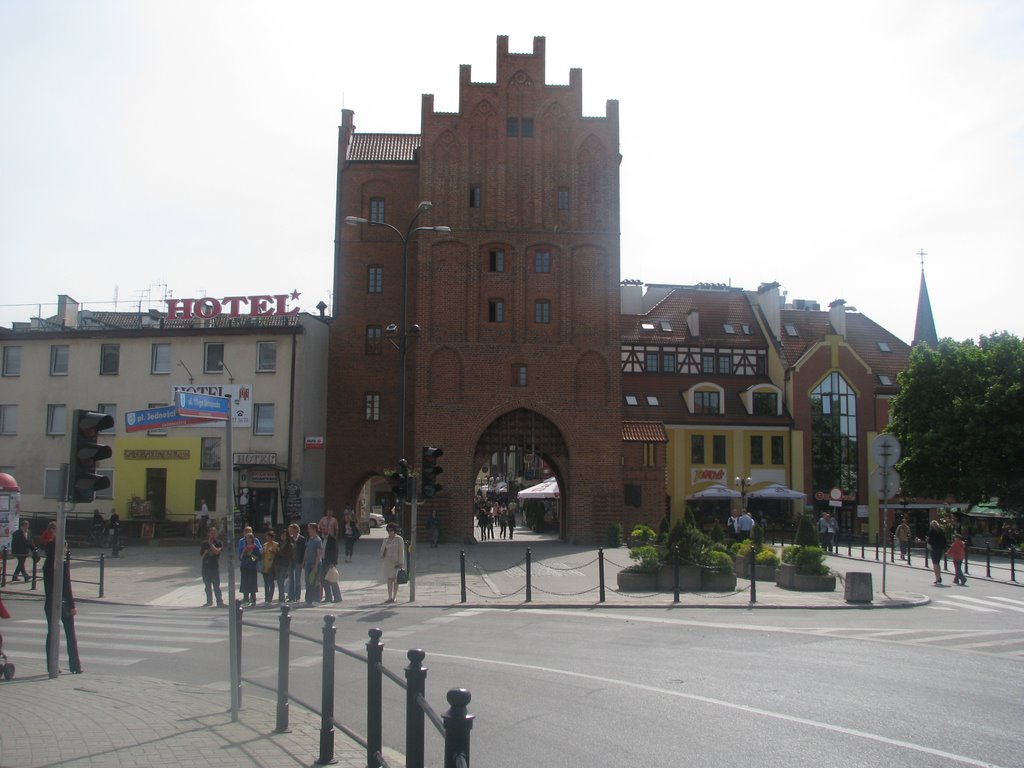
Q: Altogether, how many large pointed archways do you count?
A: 1